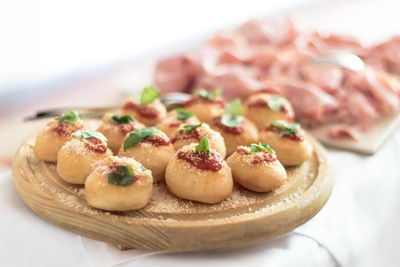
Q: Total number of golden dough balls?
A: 14